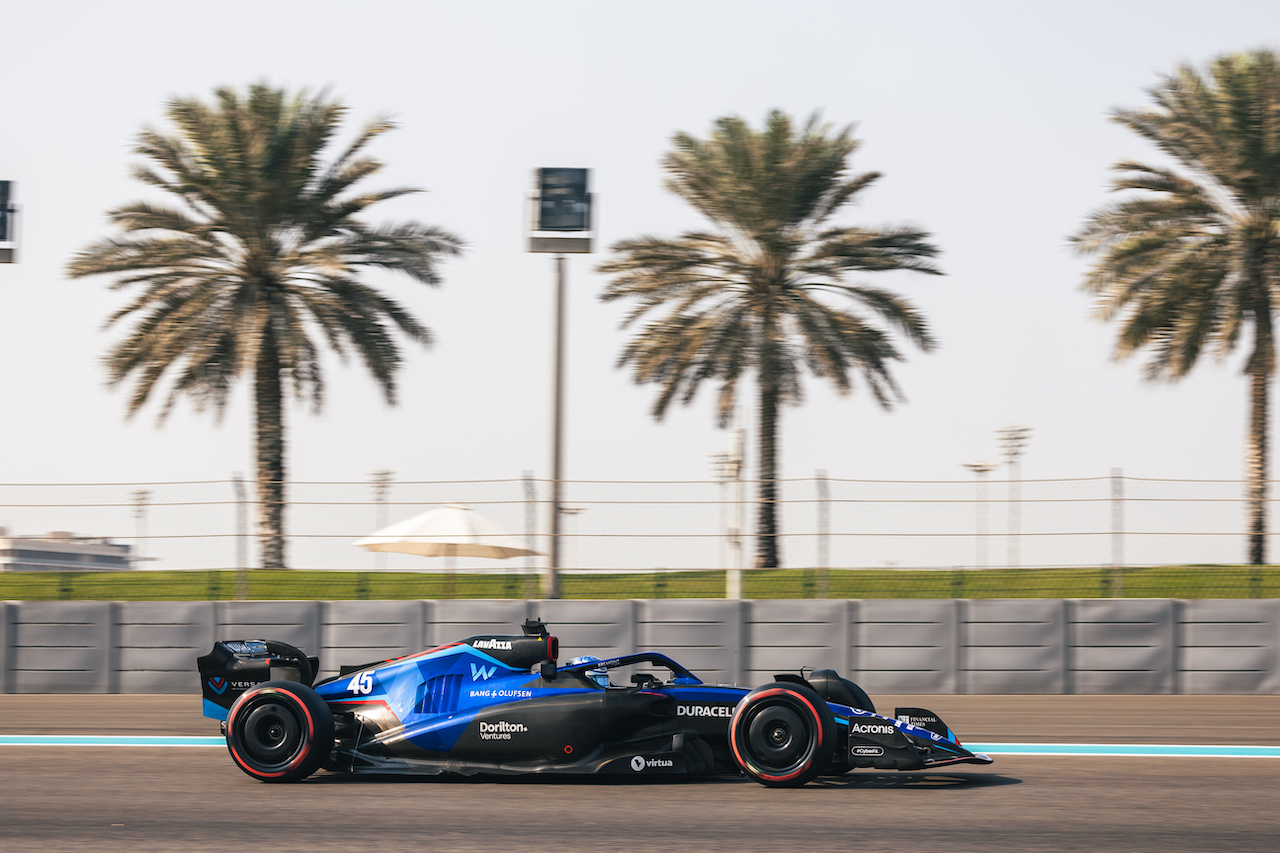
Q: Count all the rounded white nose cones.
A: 0